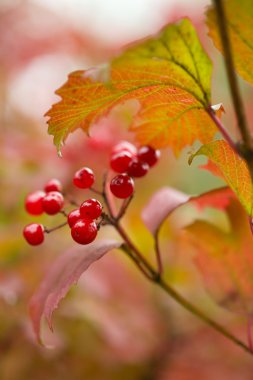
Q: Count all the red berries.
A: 13